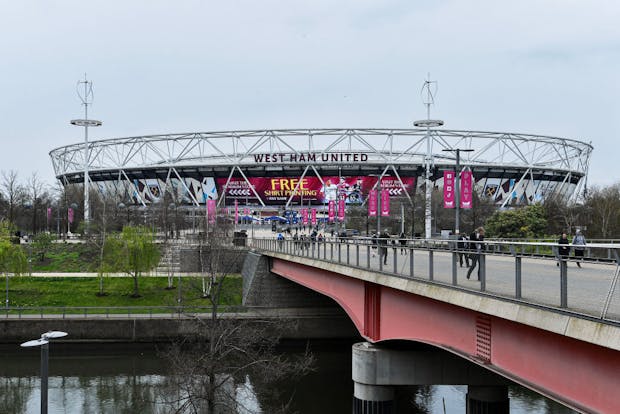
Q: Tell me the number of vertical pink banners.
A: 12